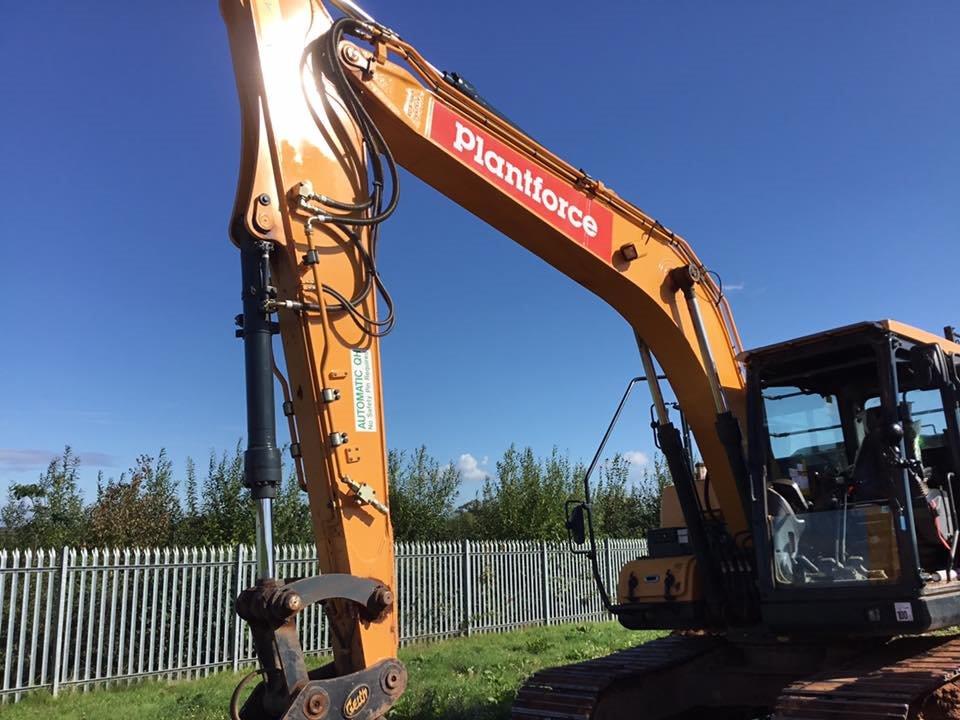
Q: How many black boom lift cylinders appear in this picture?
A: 2